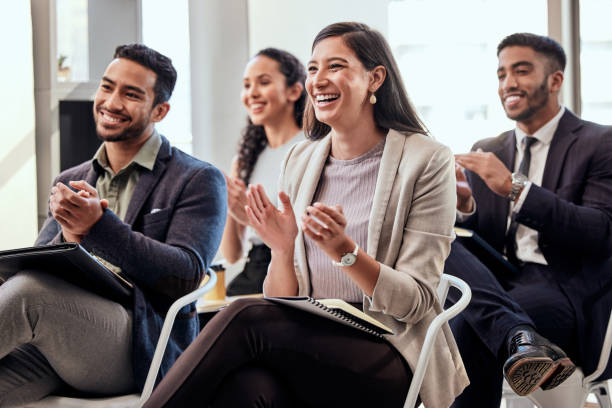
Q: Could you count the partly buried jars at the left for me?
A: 0